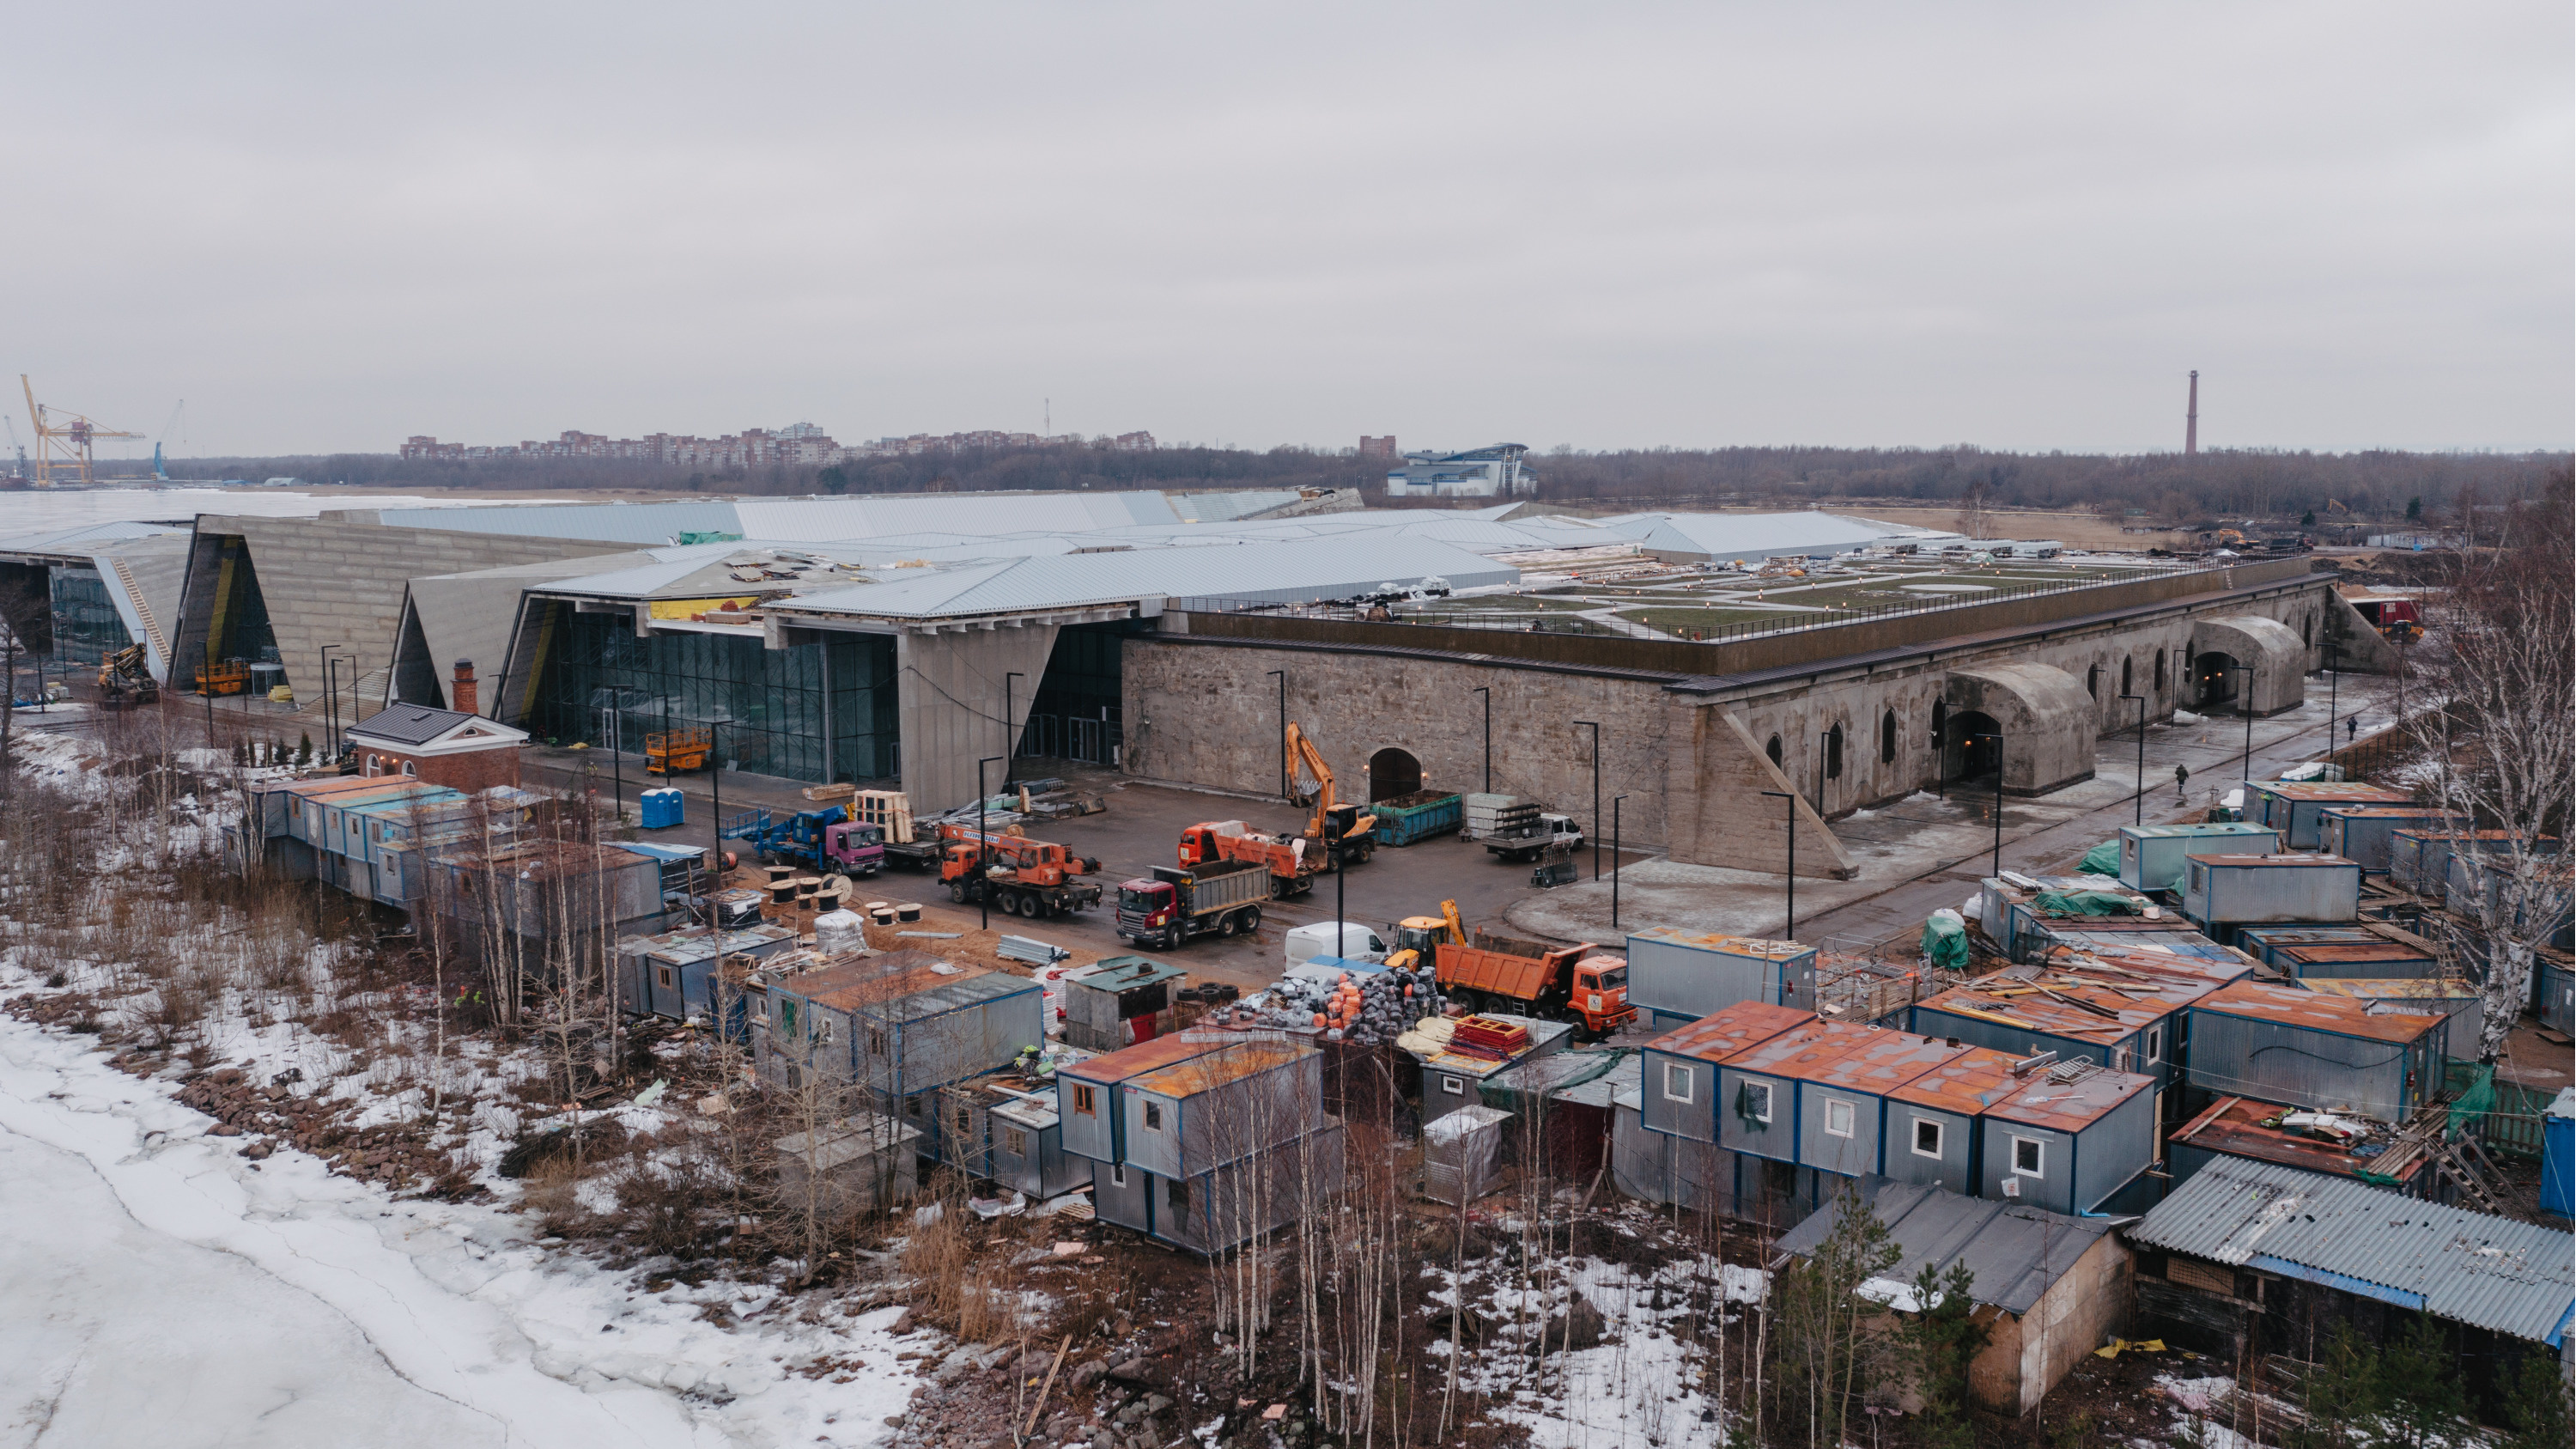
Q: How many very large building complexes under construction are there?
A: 1